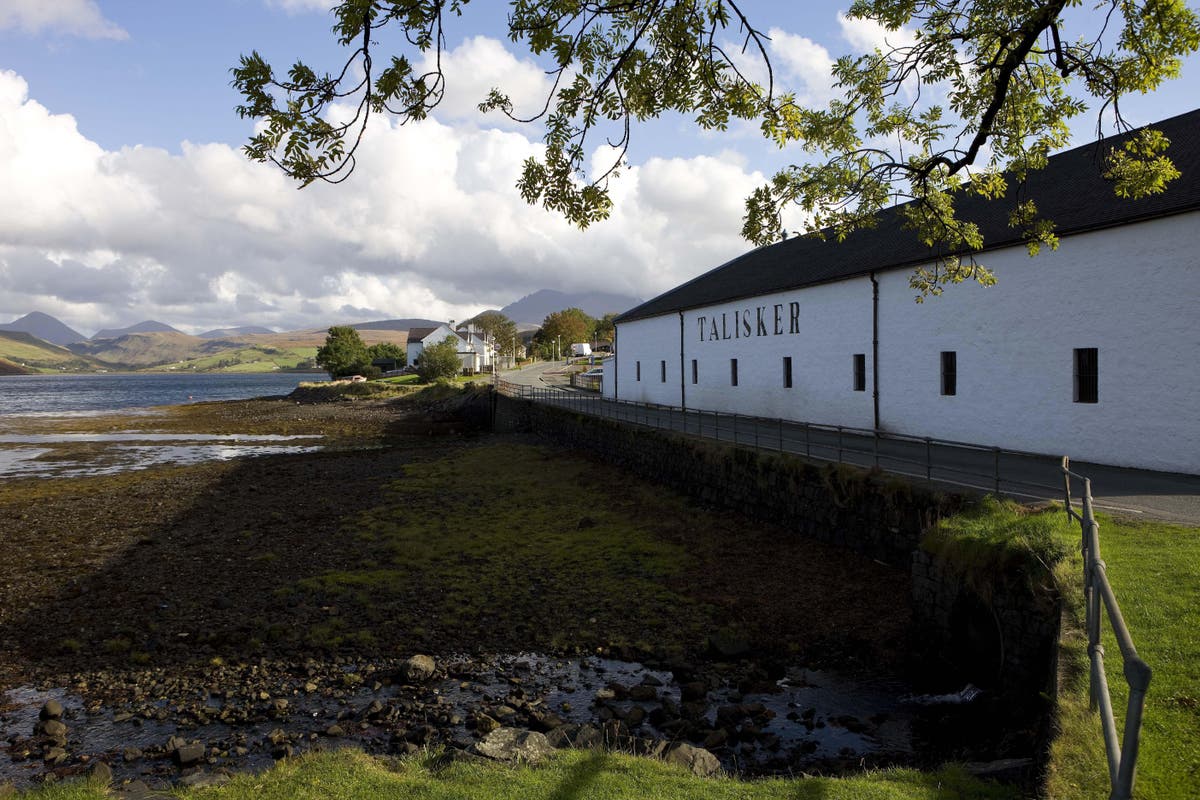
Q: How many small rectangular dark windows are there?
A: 8